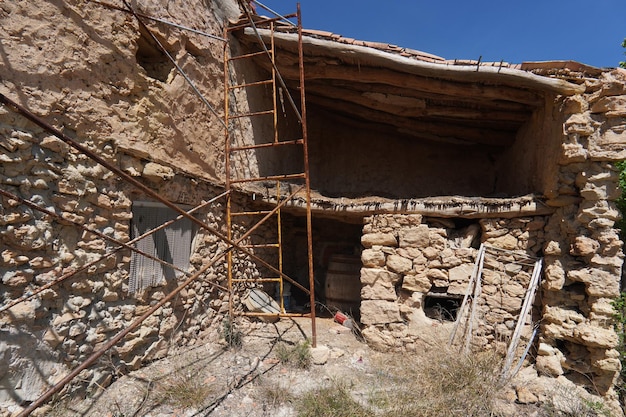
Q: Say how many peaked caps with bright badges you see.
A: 0